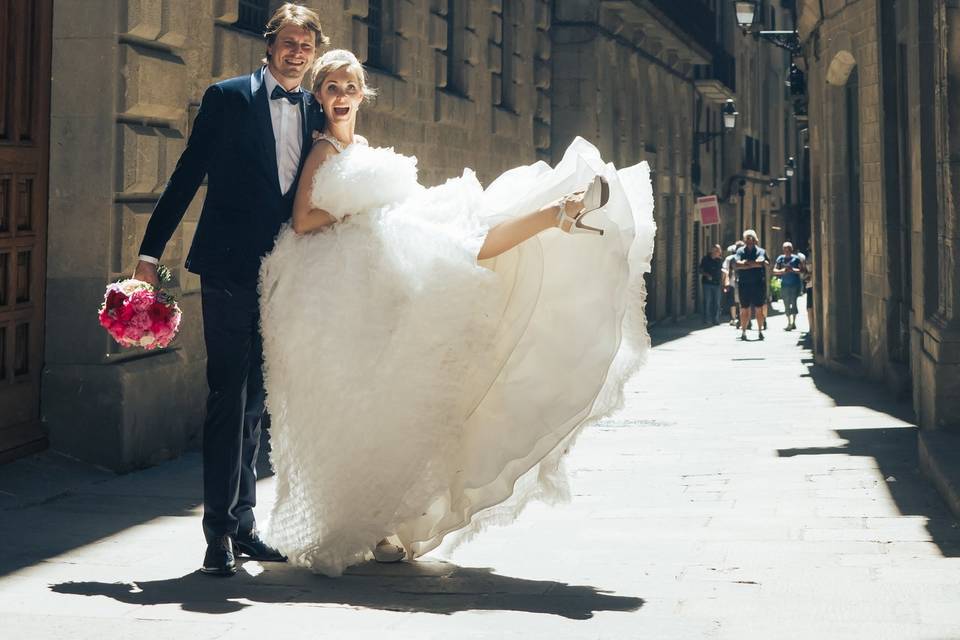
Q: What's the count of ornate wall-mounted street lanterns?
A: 3